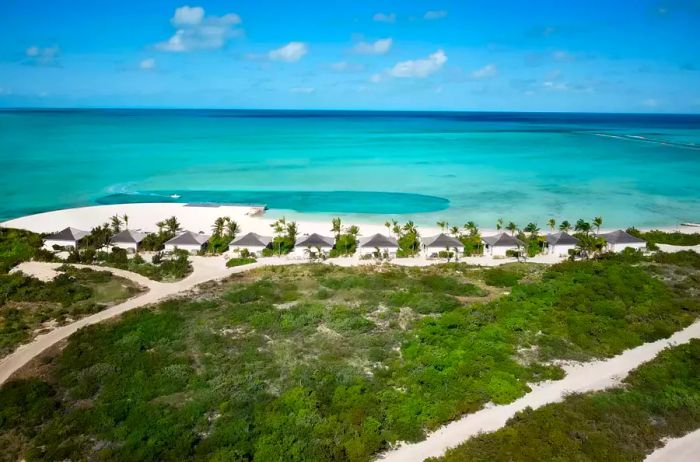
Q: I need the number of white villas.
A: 10